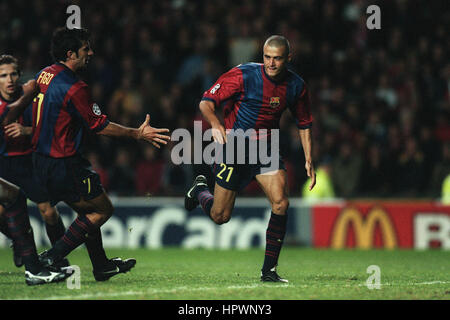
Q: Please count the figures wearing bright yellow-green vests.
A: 2